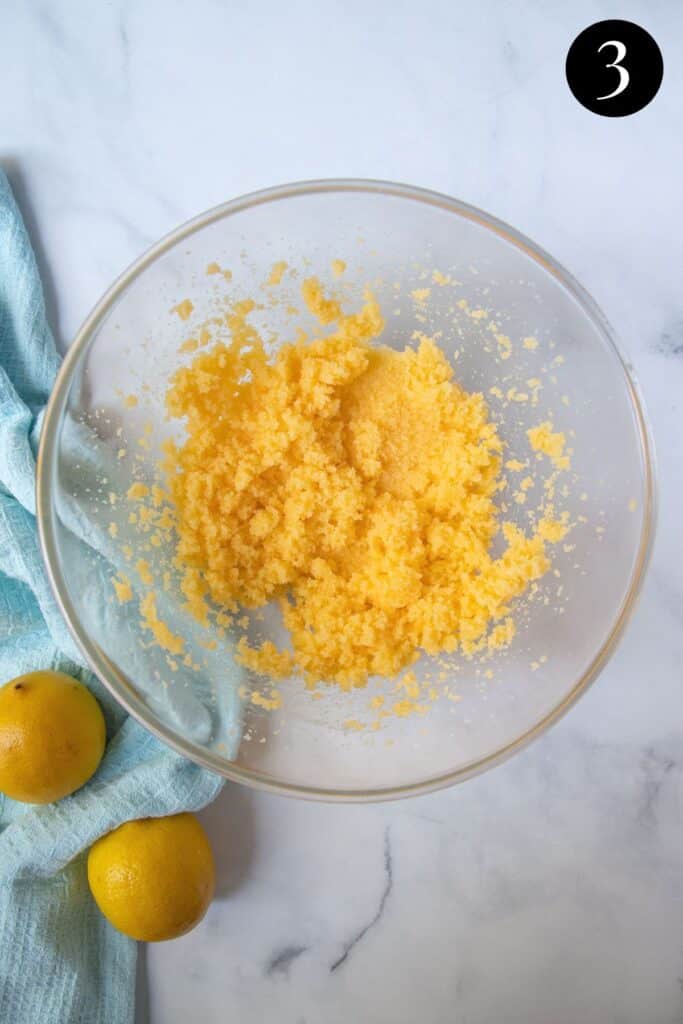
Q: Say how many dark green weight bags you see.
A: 0